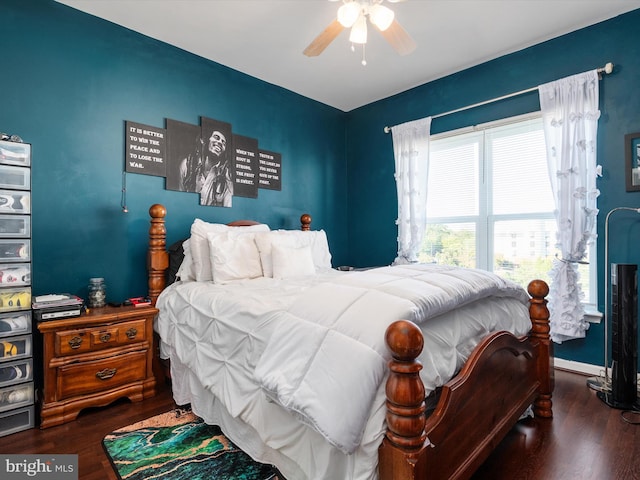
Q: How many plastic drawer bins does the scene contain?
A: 12